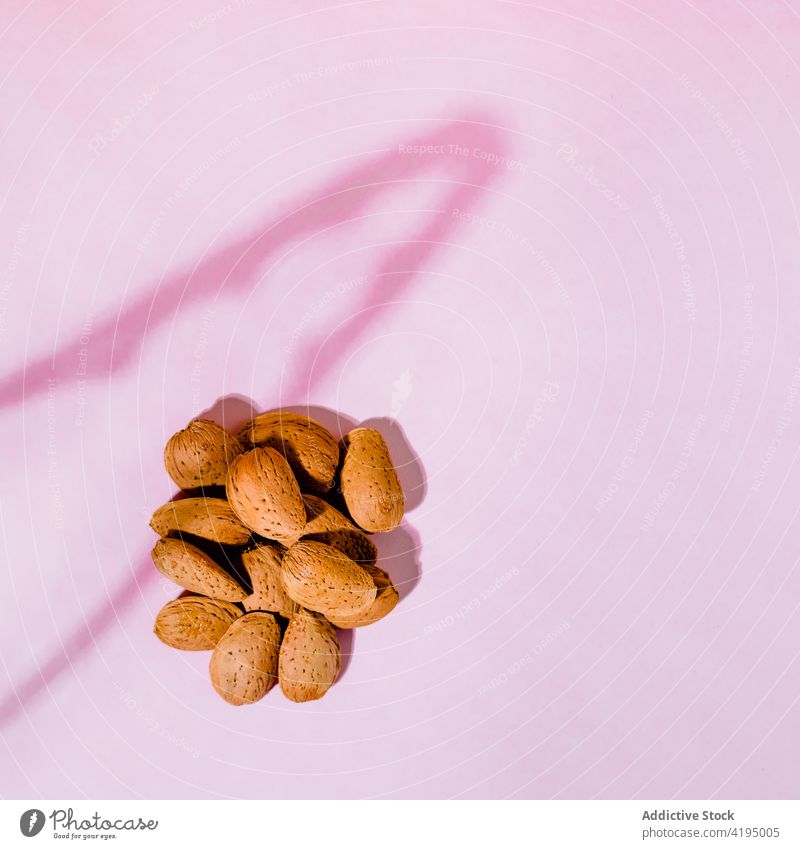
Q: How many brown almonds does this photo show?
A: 13